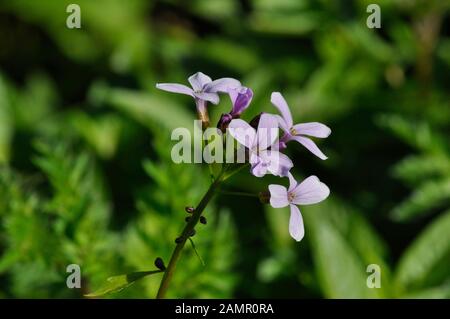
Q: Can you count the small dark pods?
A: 6